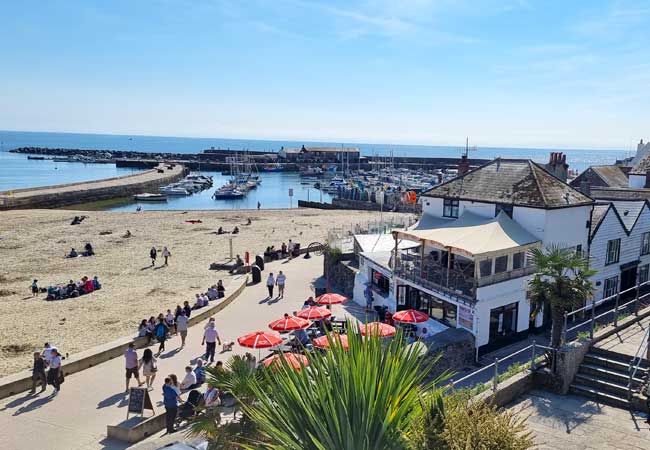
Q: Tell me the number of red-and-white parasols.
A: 8